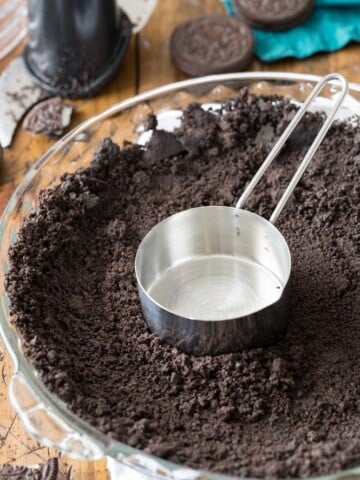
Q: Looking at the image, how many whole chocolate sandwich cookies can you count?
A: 2